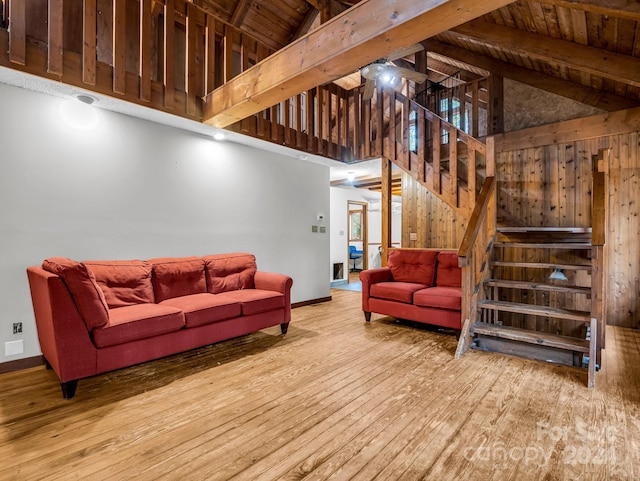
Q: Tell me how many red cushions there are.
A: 11